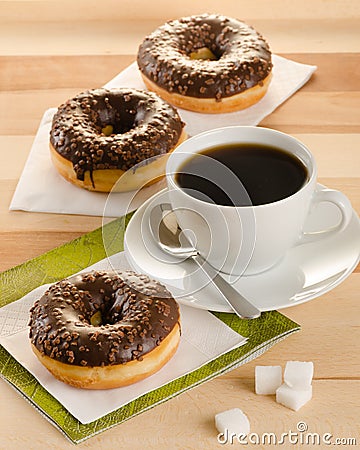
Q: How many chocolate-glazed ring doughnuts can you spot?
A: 3